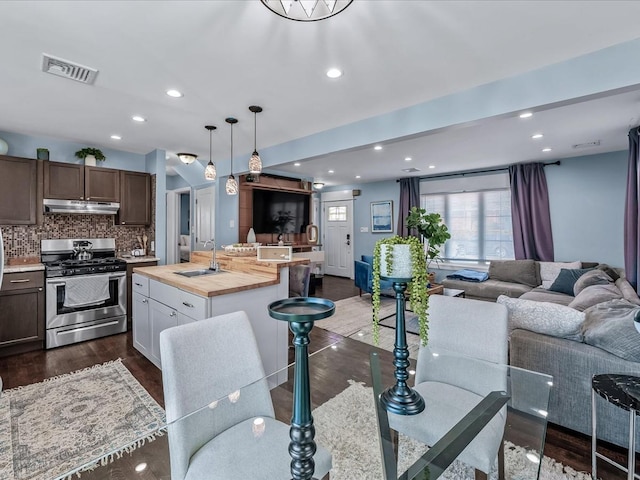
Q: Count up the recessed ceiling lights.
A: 13